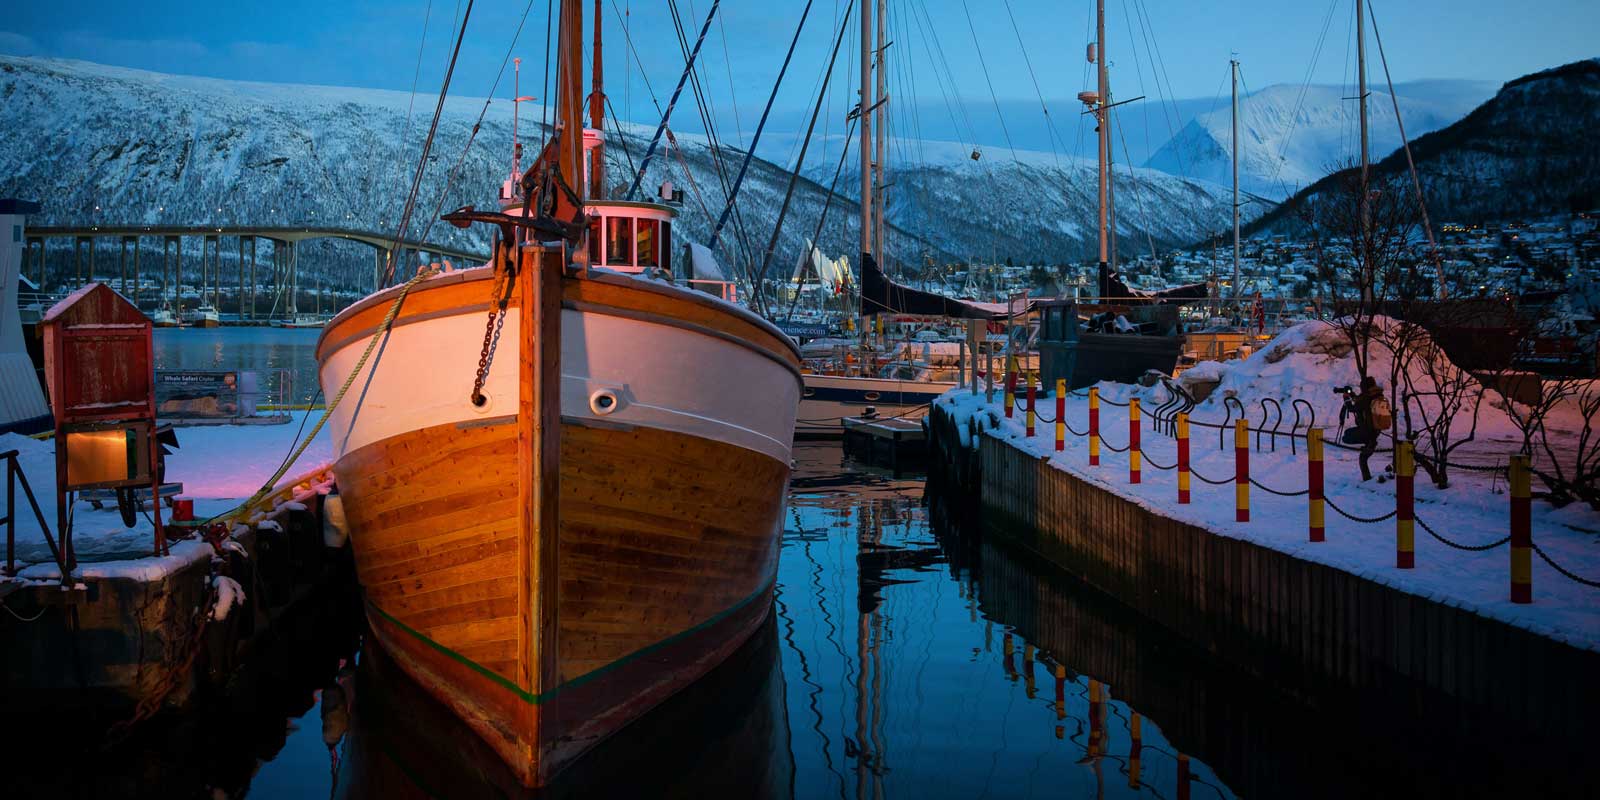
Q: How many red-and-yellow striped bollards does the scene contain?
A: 10